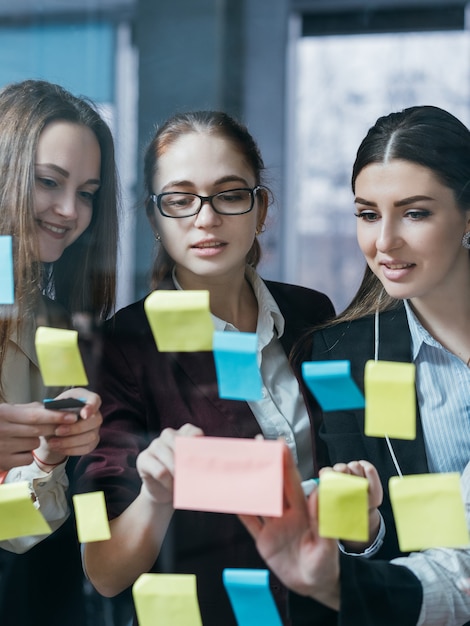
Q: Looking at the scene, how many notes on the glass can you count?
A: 13